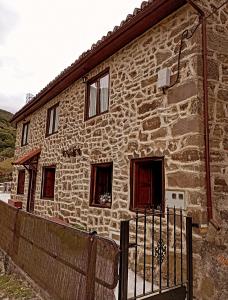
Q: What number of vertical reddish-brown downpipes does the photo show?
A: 1